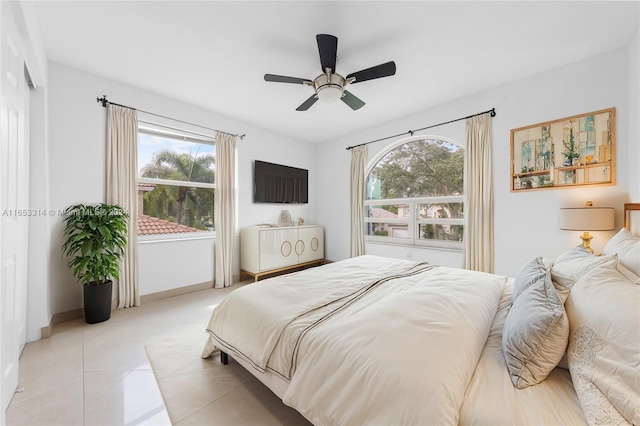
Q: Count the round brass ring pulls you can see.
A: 3